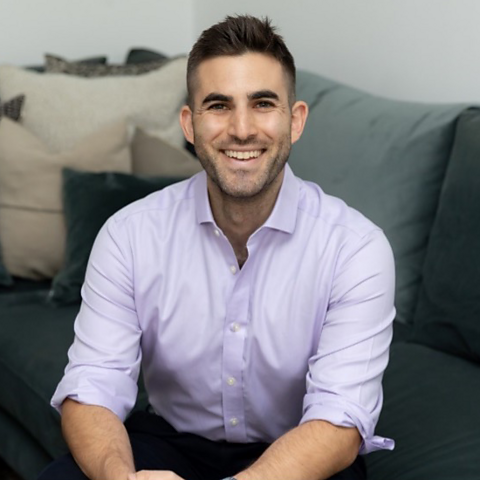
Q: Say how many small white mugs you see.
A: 0